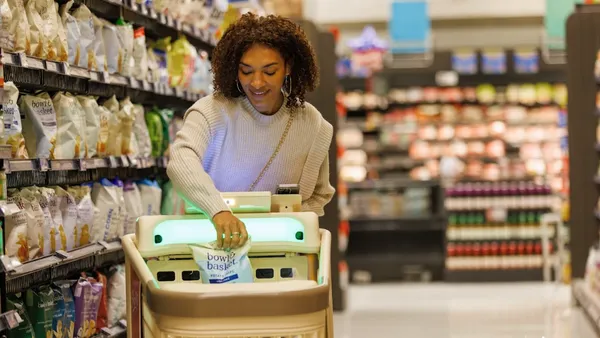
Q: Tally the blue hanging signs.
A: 1